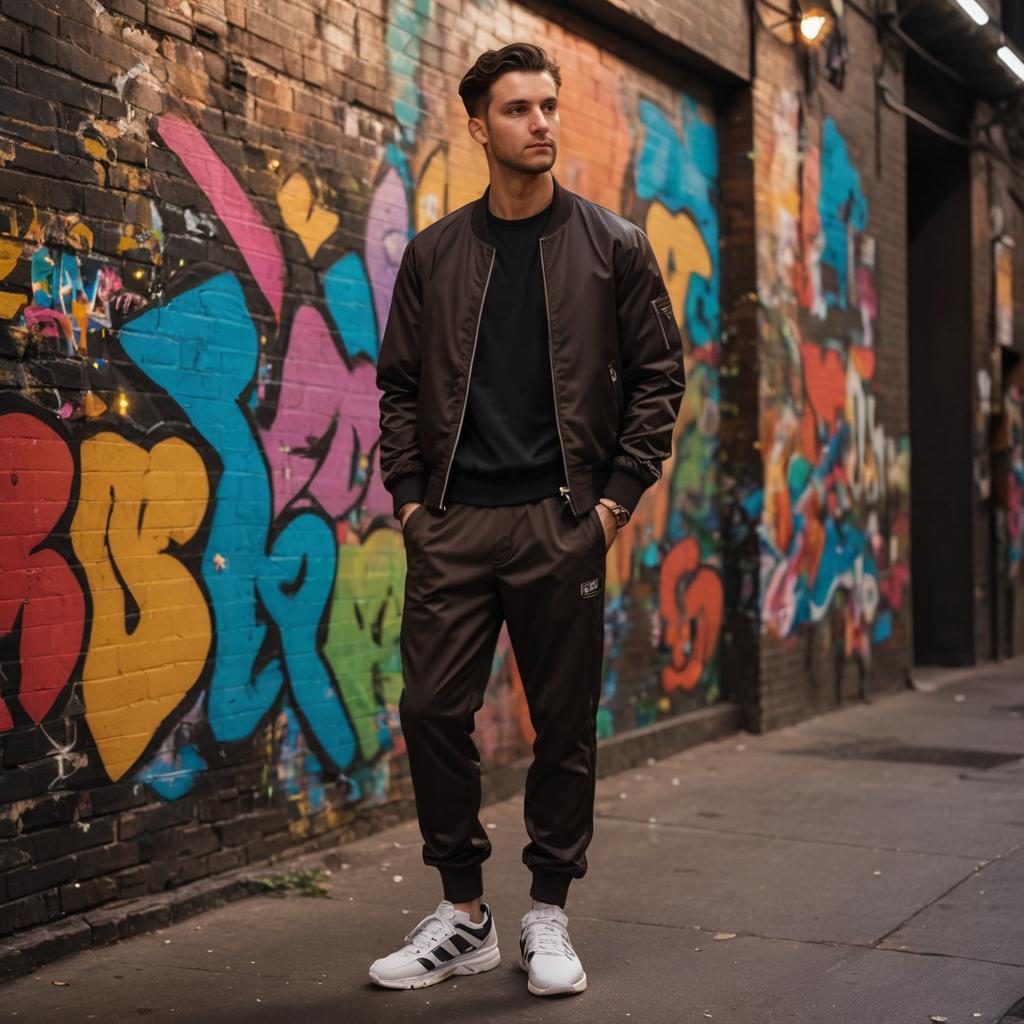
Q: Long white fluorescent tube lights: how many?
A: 2